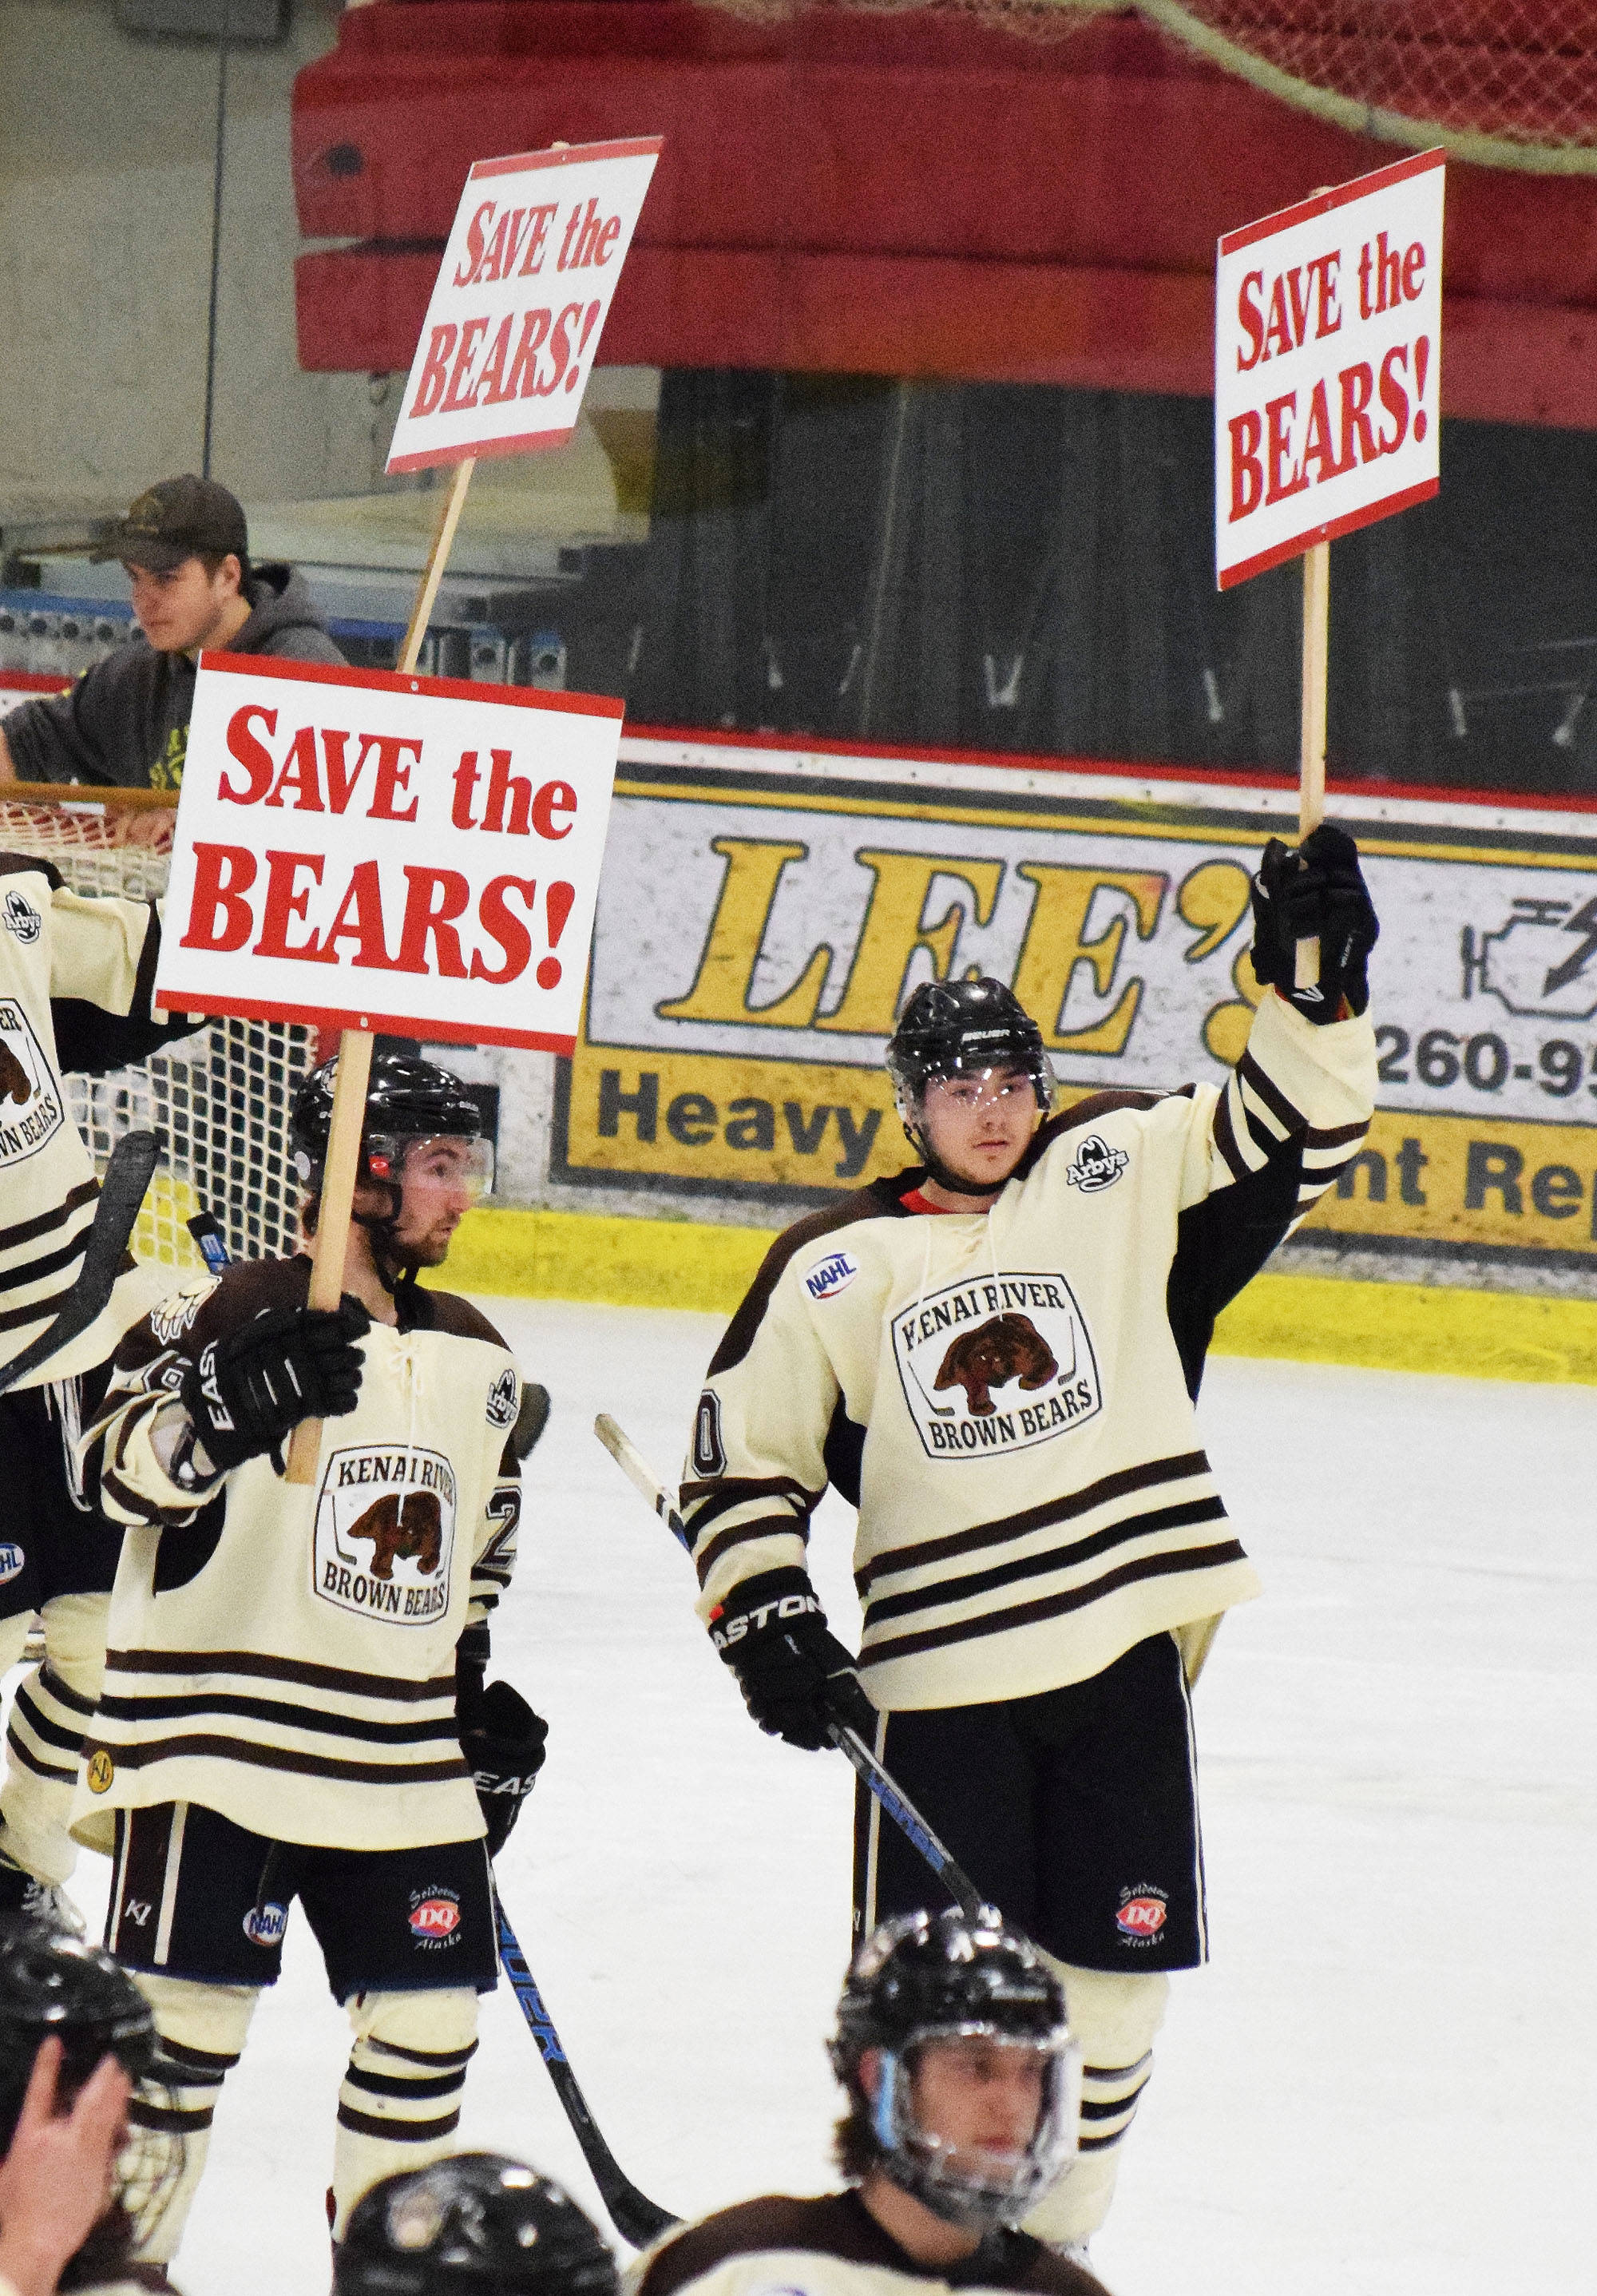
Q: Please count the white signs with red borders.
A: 3